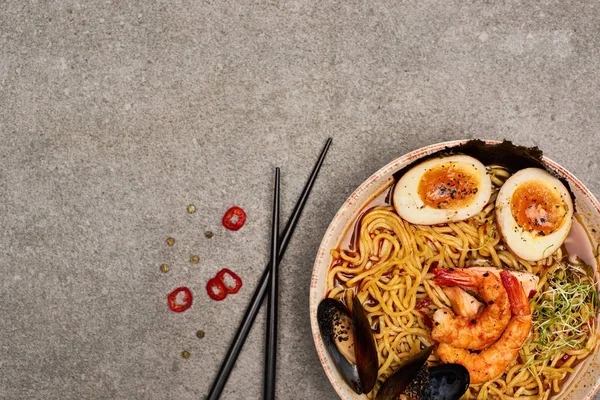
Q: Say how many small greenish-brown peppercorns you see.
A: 7